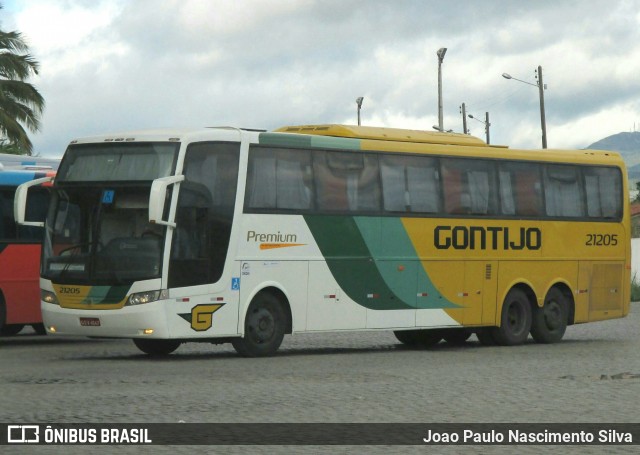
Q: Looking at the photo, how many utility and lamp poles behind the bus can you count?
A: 5